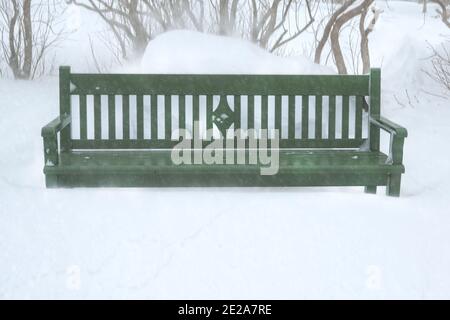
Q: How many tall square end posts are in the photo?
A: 2